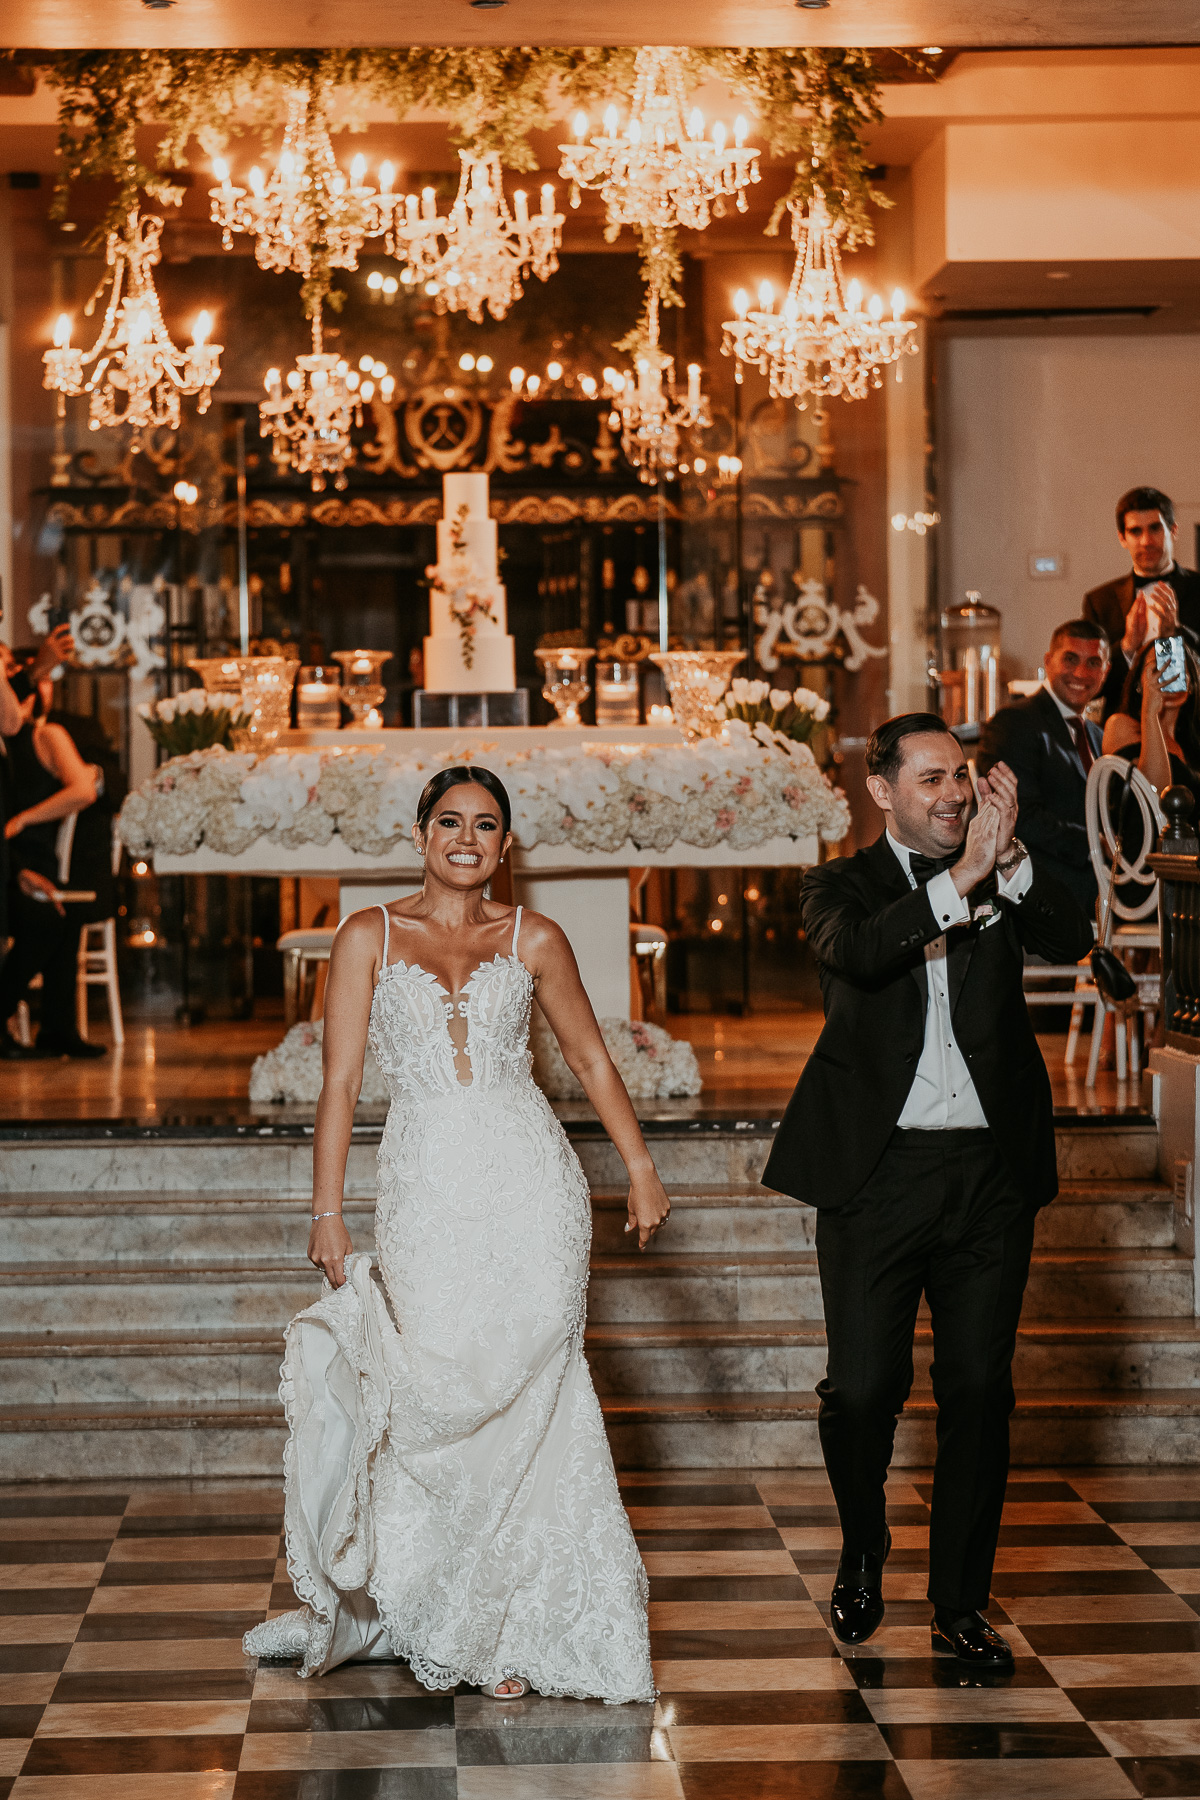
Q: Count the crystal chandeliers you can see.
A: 7